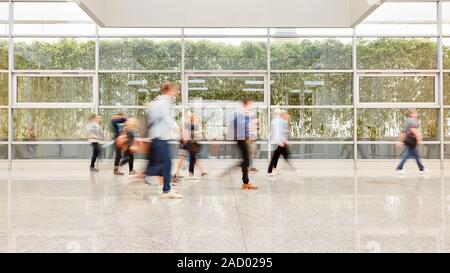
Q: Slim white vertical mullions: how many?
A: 6